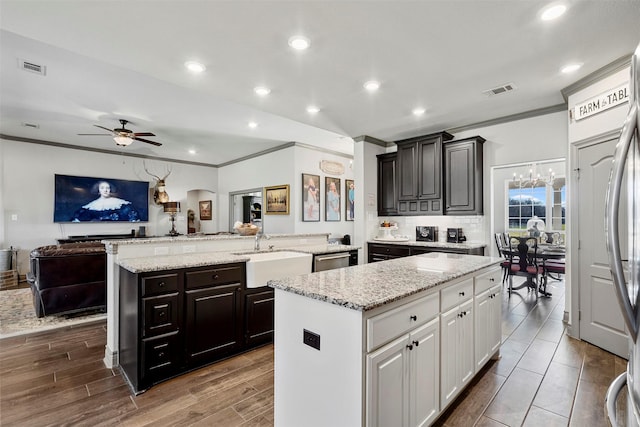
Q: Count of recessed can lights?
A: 10